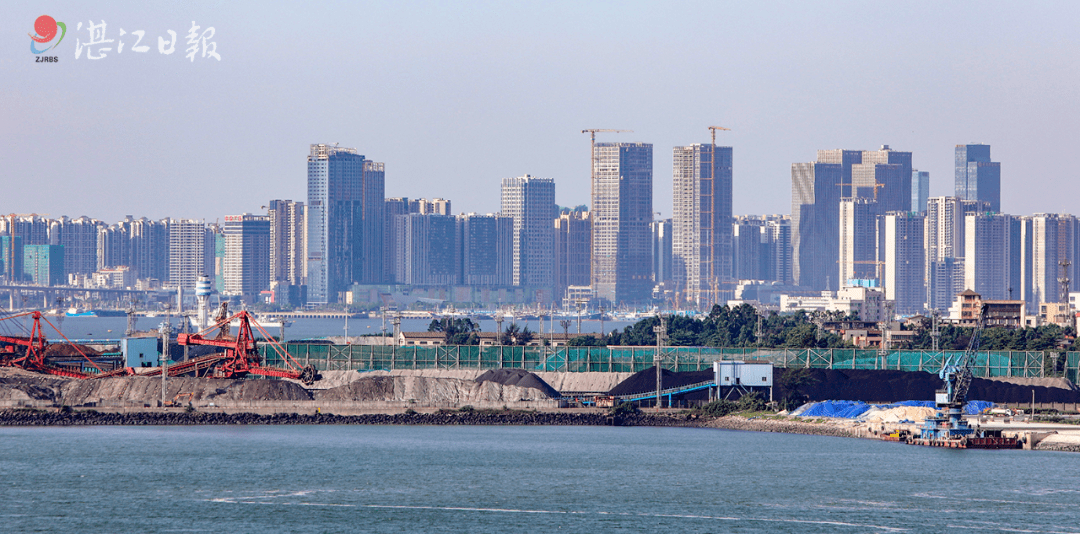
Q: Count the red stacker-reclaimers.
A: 2